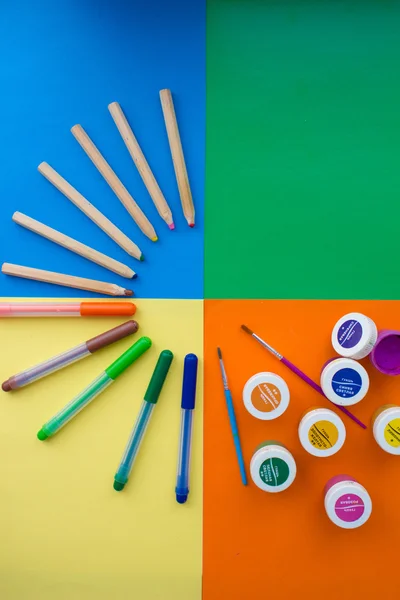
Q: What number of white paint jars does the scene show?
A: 7